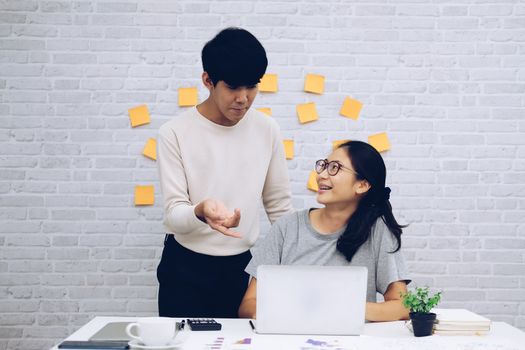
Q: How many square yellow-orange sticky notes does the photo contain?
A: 13